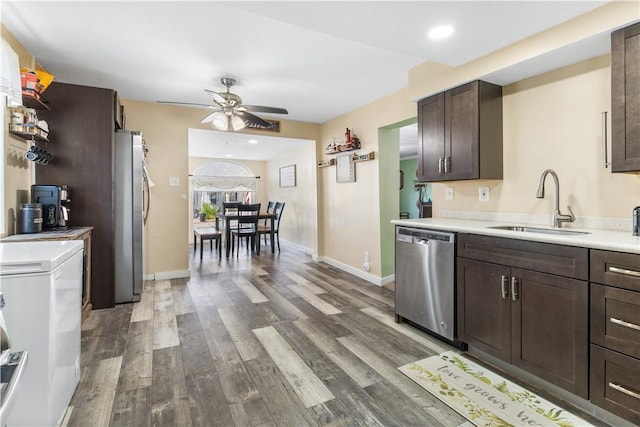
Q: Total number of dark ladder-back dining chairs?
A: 4